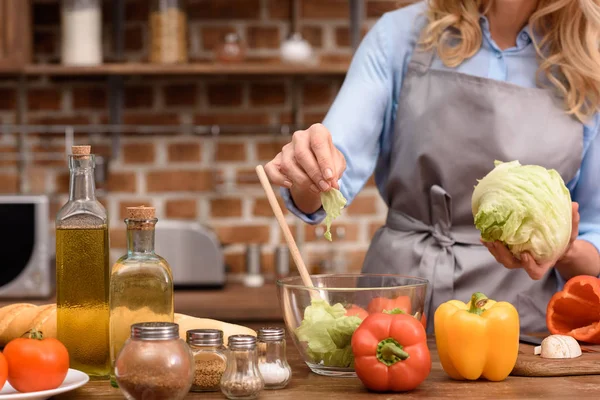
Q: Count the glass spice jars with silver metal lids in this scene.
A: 4